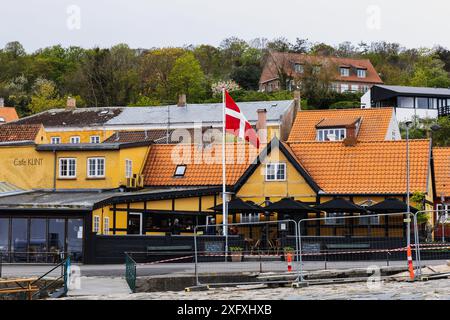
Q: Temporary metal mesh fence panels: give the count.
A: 3